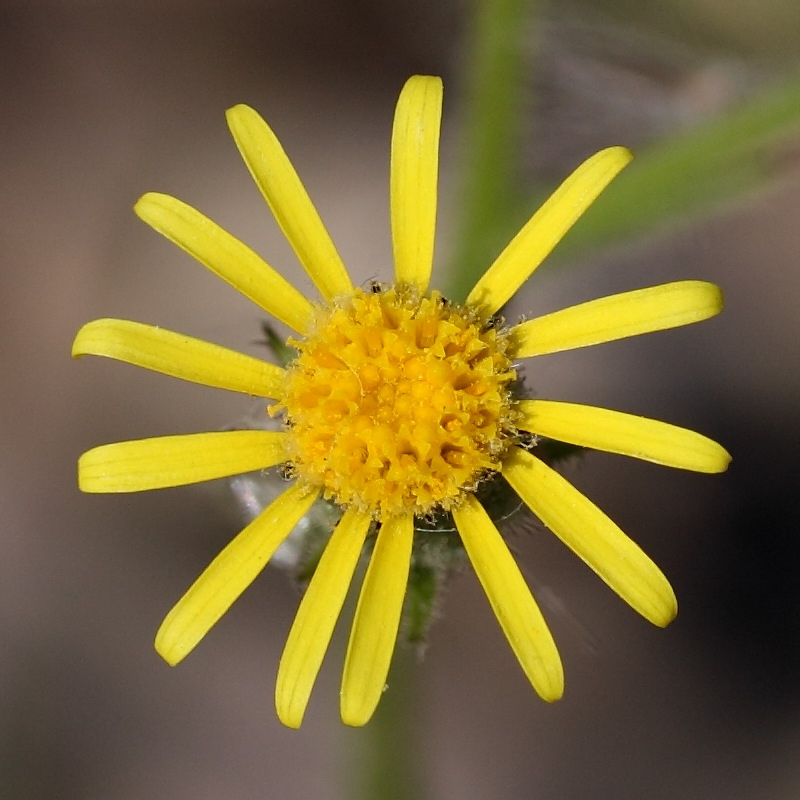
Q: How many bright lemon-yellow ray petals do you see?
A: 13